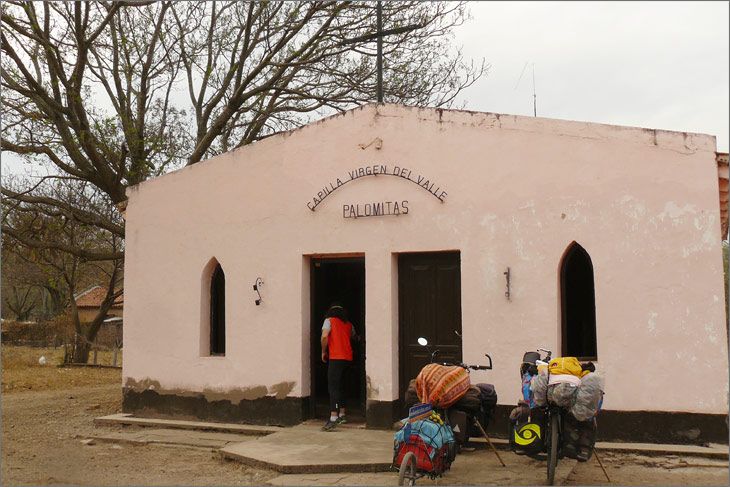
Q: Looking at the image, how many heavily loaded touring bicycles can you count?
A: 2